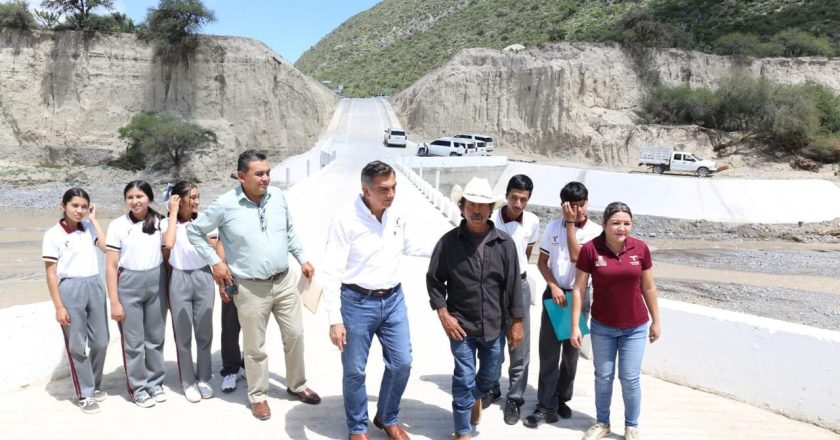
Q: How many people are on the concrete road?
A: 10